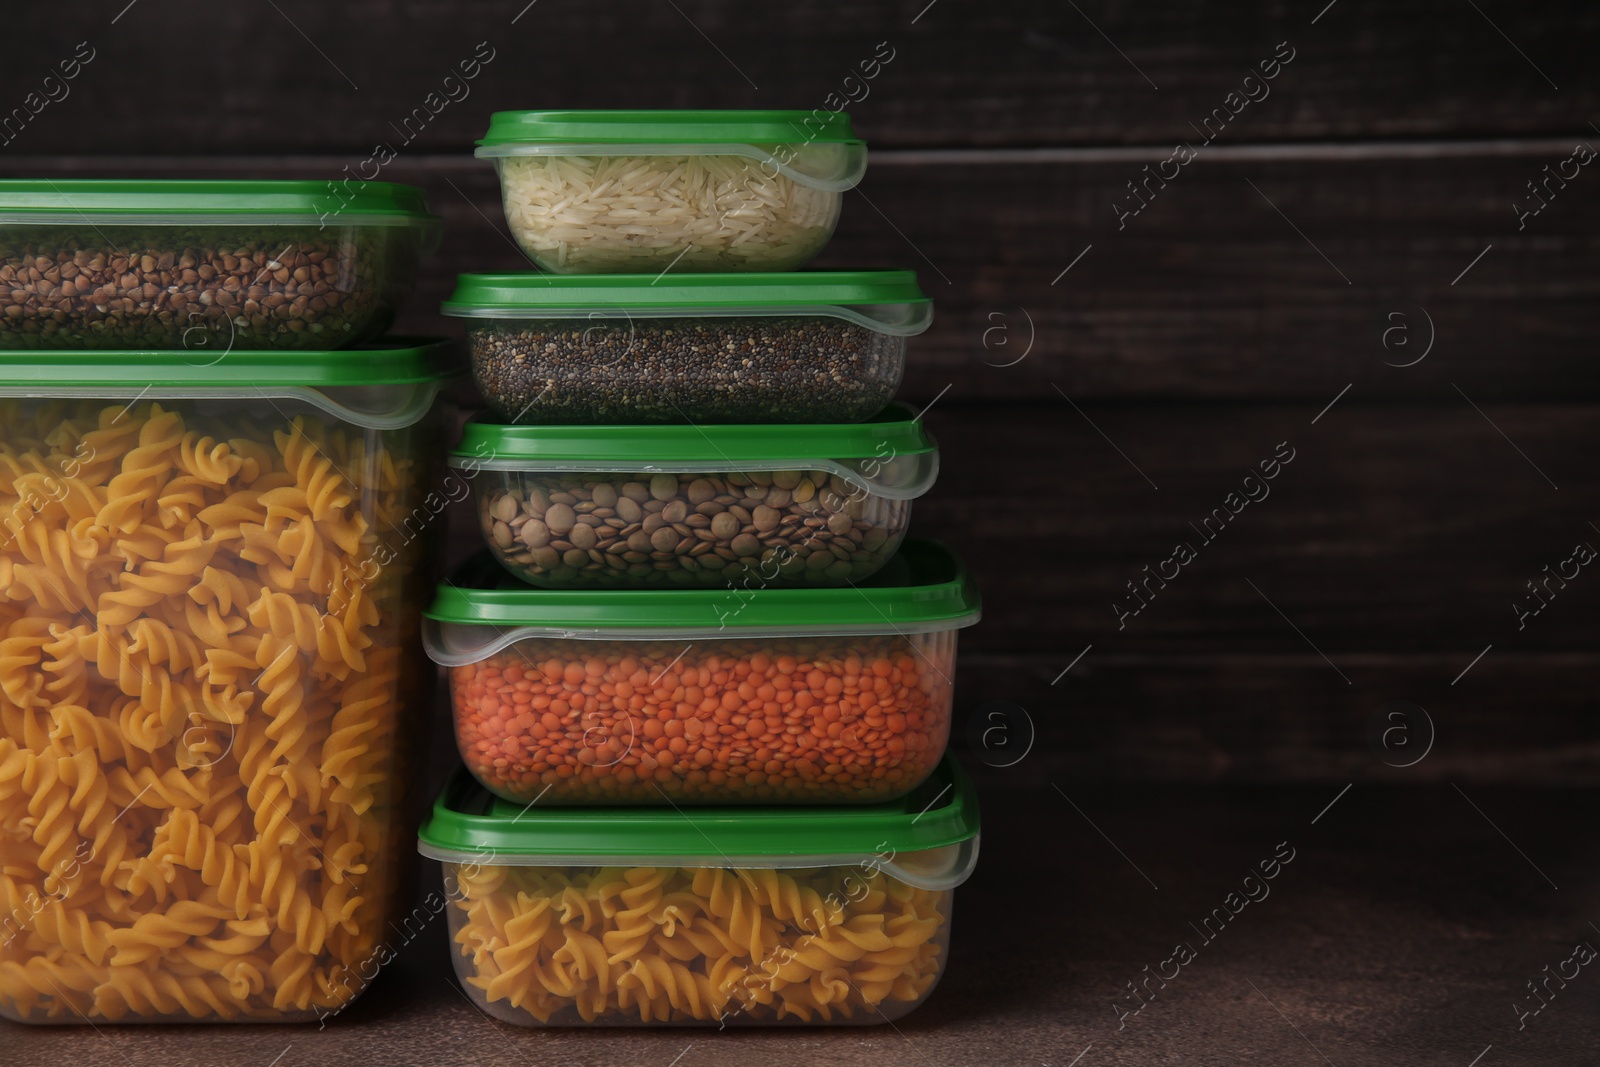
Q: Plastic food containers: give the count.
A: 7